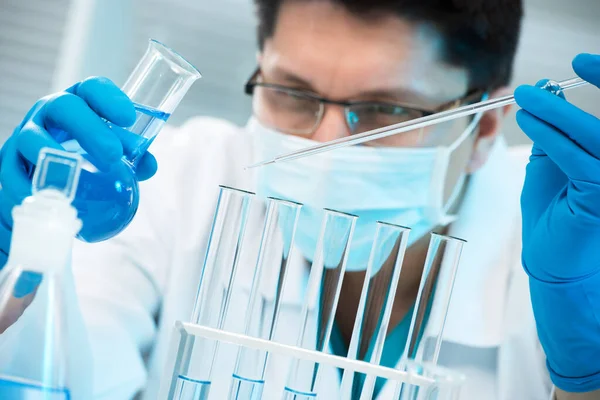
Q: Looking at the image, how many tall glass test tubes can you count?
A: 5